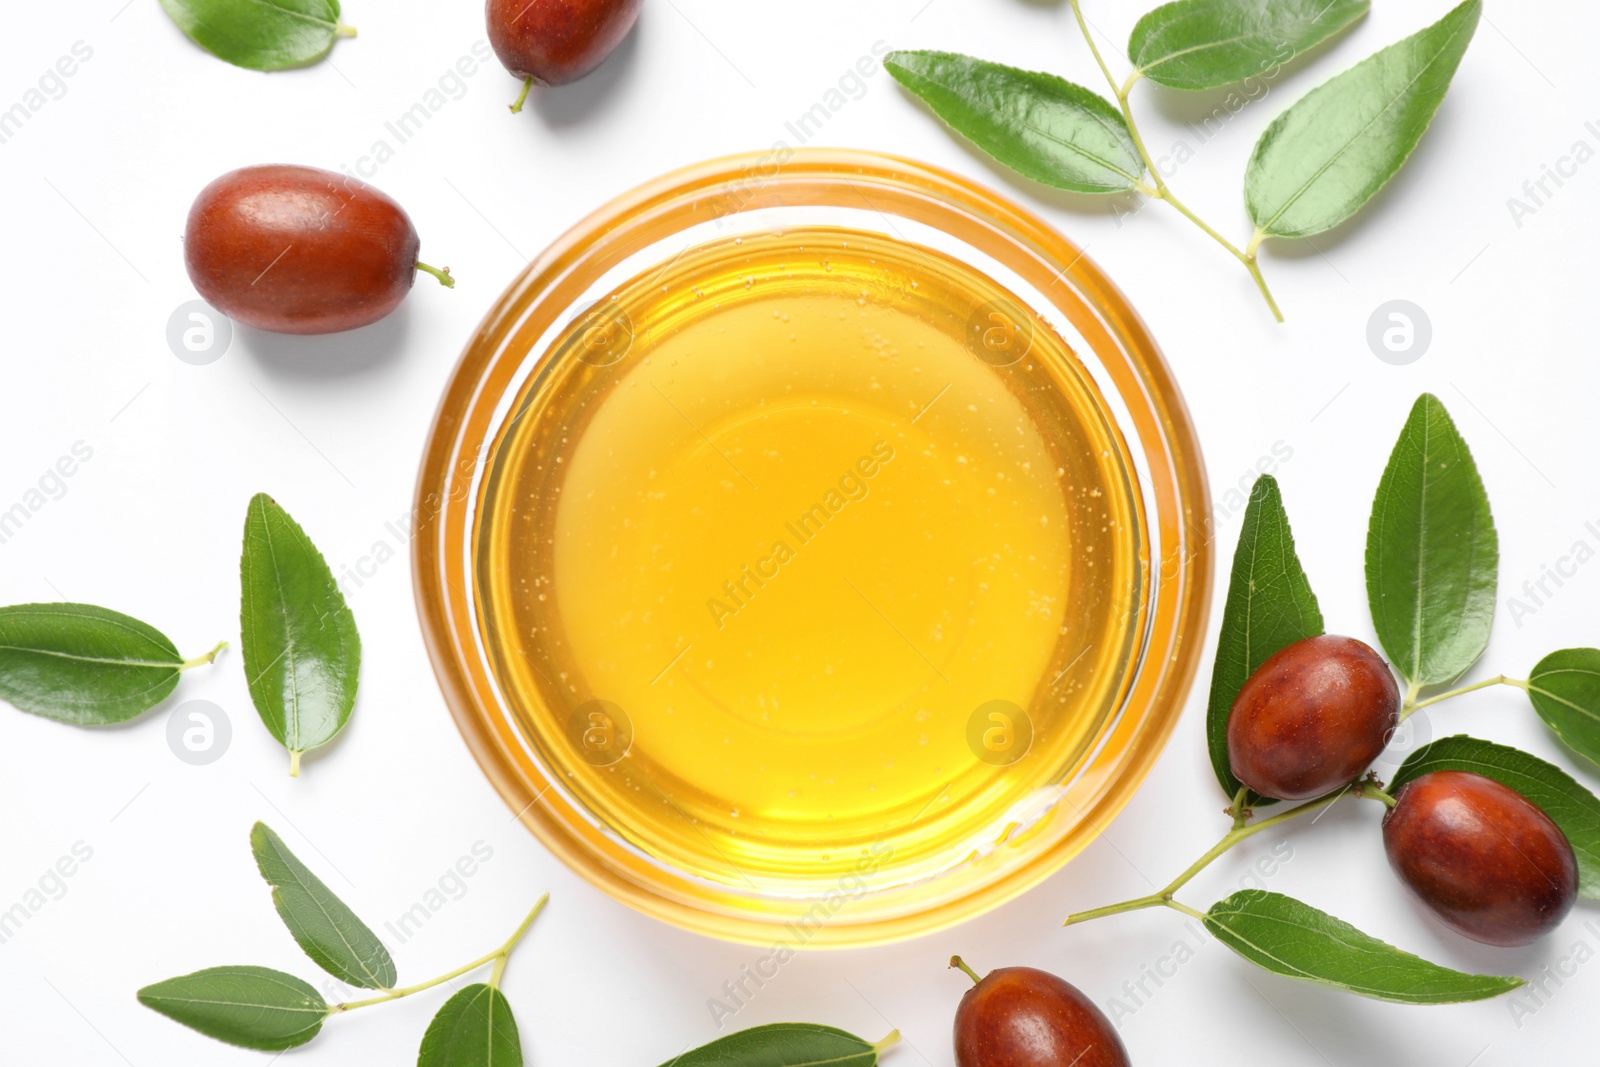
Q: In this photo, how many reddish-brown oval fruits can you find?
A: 5